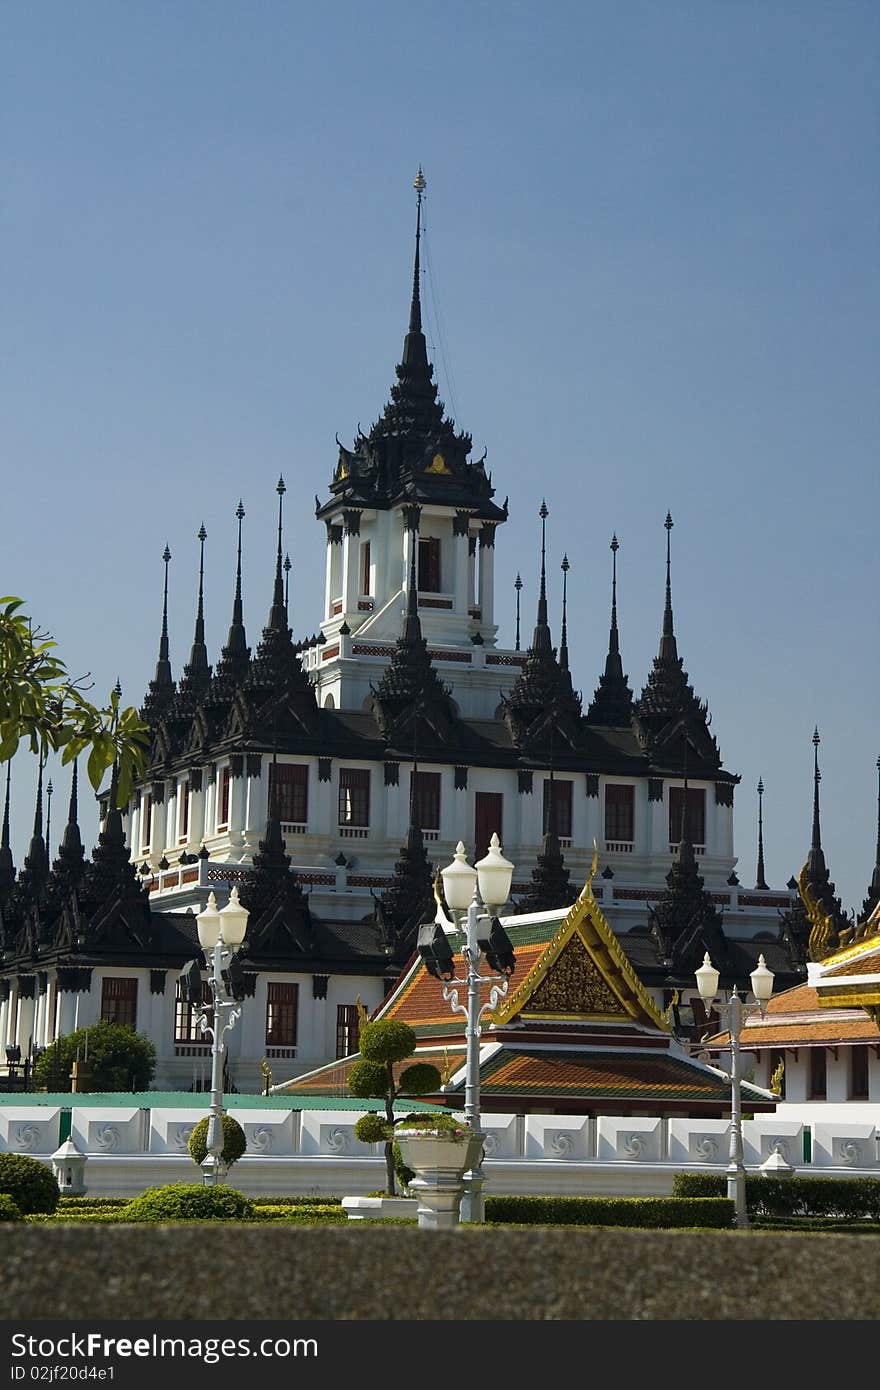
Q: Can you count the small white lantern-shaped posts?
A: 2